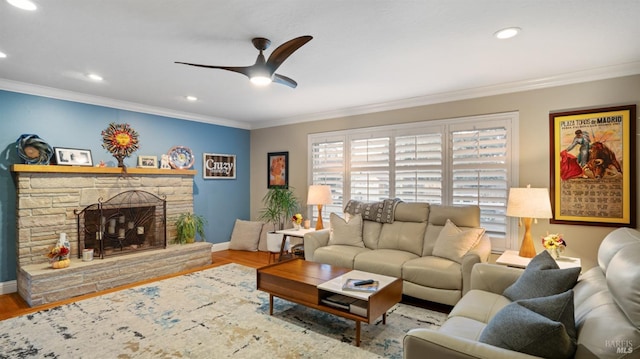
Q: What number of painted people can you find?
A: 1